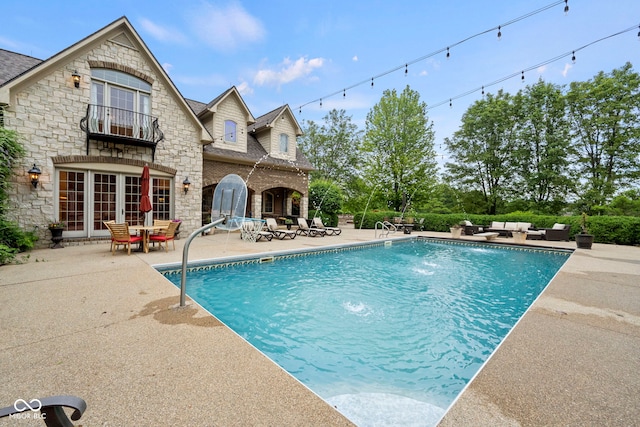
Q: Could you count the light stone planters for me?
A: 2